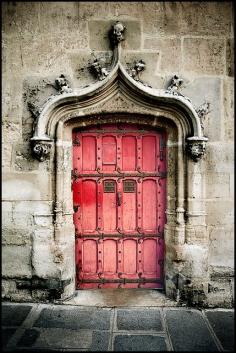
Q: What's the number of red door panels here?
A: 12